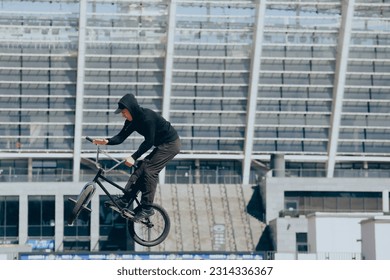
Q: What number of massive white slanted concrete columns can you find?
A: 4